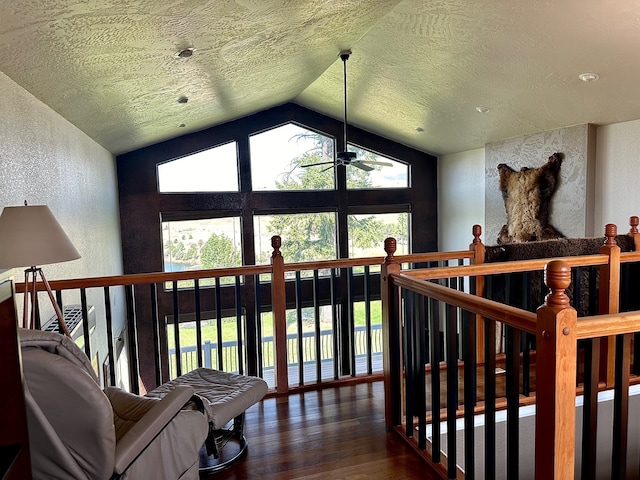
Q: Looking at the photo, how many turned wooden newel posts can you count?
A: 6